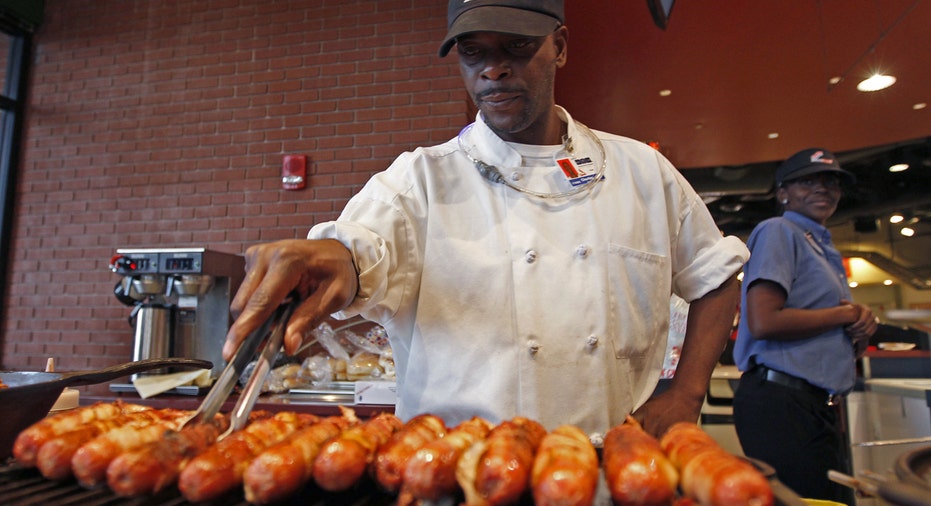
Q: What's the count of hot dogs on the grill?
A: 13